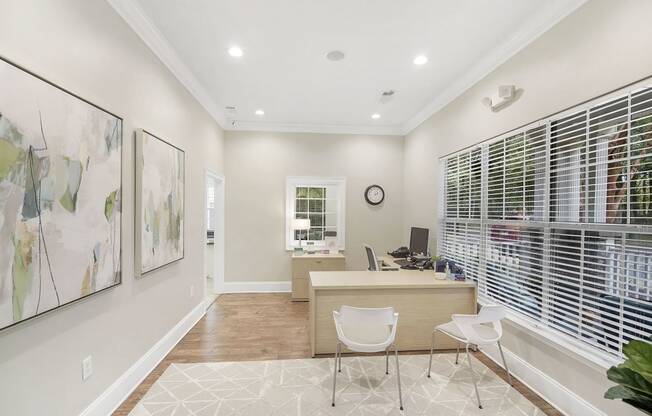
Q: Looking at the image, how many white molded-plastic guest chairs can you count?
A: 2